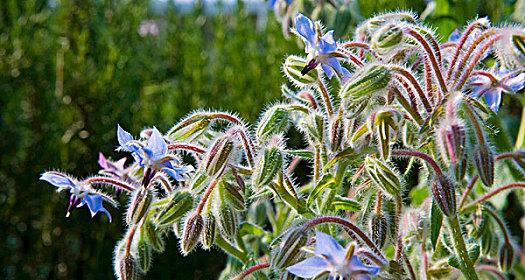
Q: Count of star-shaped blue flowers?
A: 5